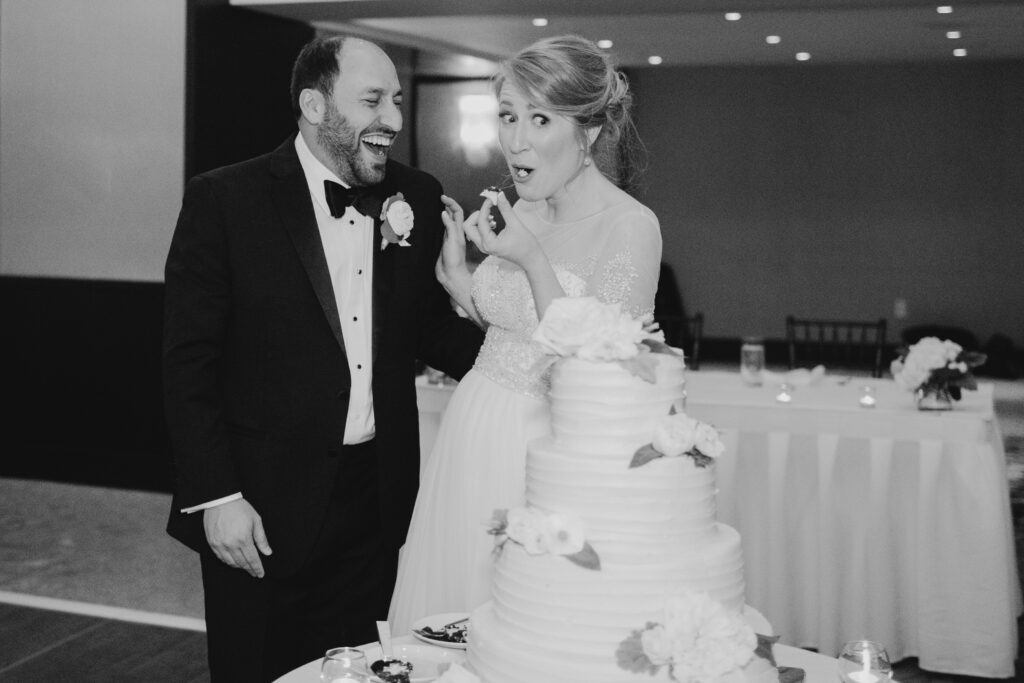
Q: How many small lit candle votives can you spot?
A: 4